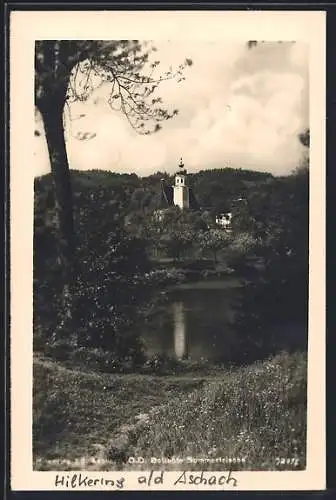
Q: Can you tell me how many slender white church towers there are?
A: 1